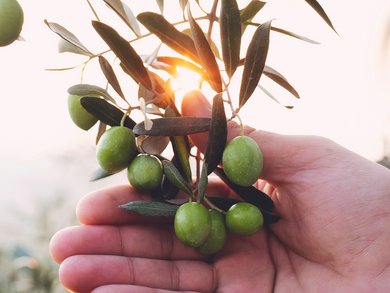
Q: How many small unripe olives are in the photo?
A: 8